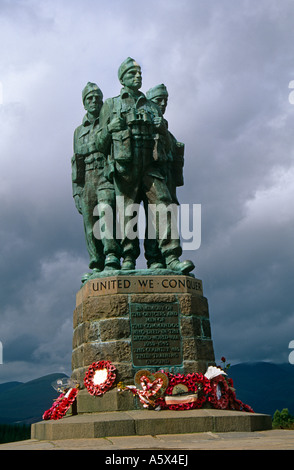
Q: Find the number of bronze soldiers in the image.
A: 3